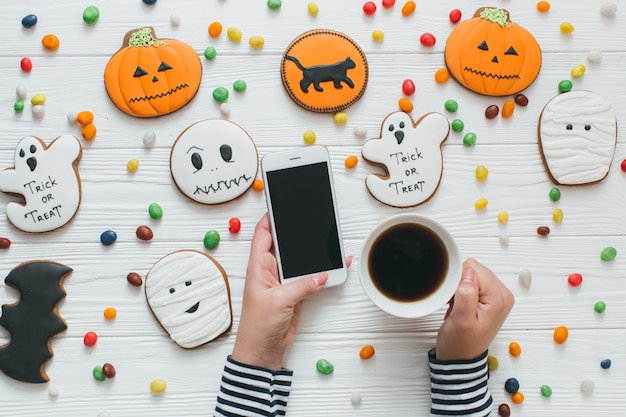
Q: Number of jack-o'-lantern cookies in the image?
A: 2